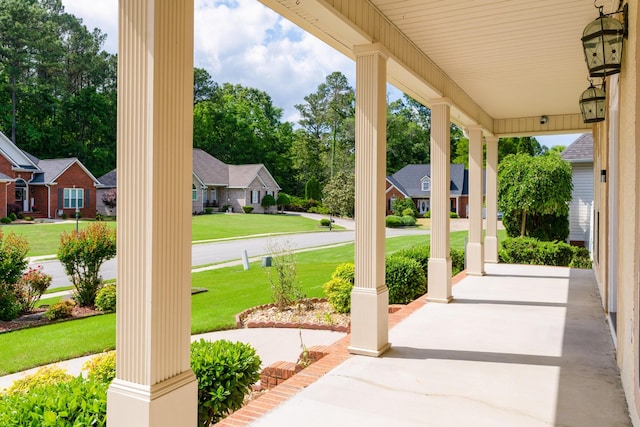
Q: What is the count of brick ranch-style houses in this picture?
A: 3